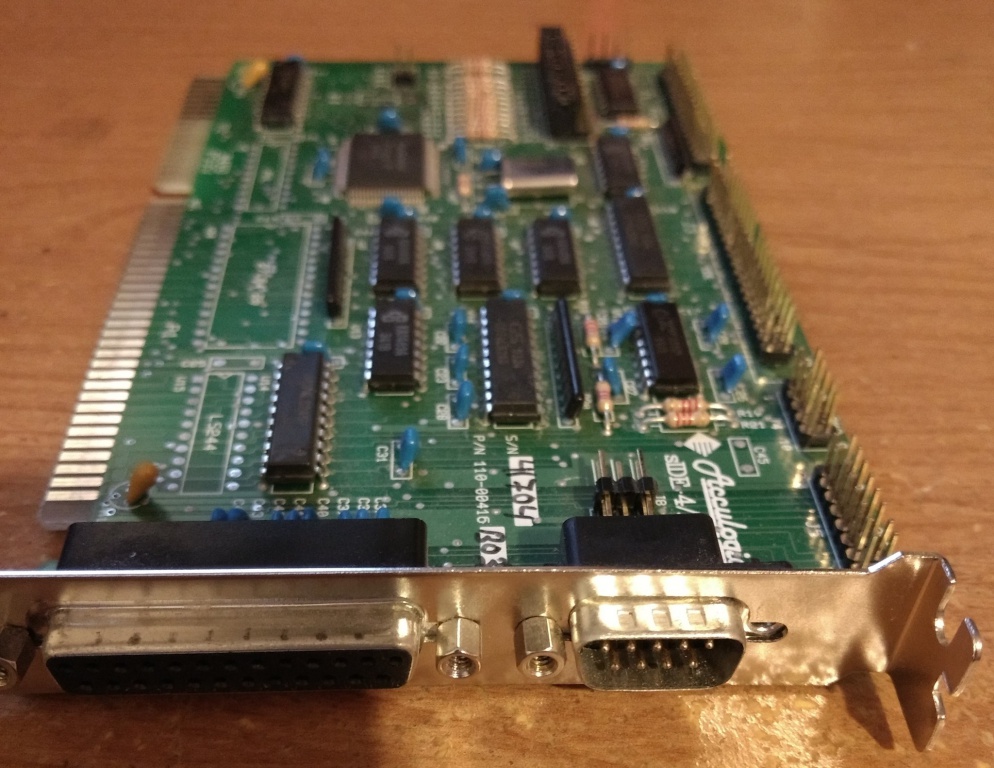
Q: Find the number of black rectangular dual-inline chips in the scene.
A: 11